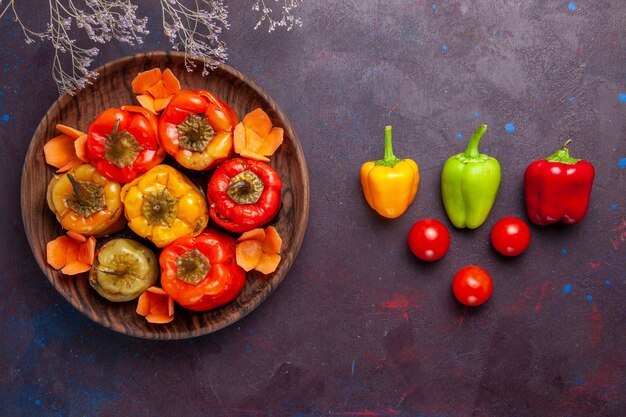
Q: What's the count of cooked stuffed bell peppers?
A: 7